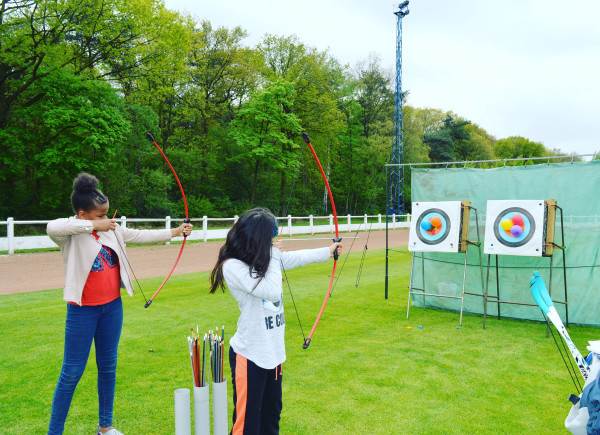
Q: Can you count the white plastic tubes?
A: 3